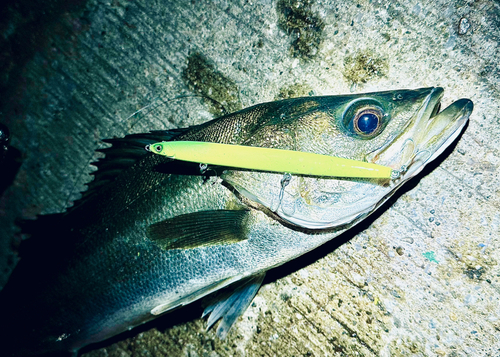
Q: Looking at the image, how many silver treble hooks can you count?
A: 3